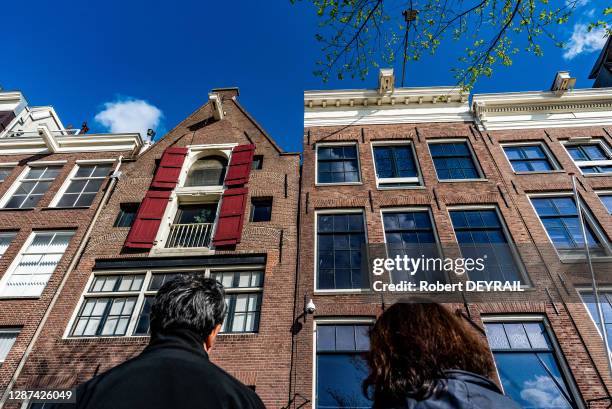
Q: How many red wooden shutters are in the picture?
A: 4